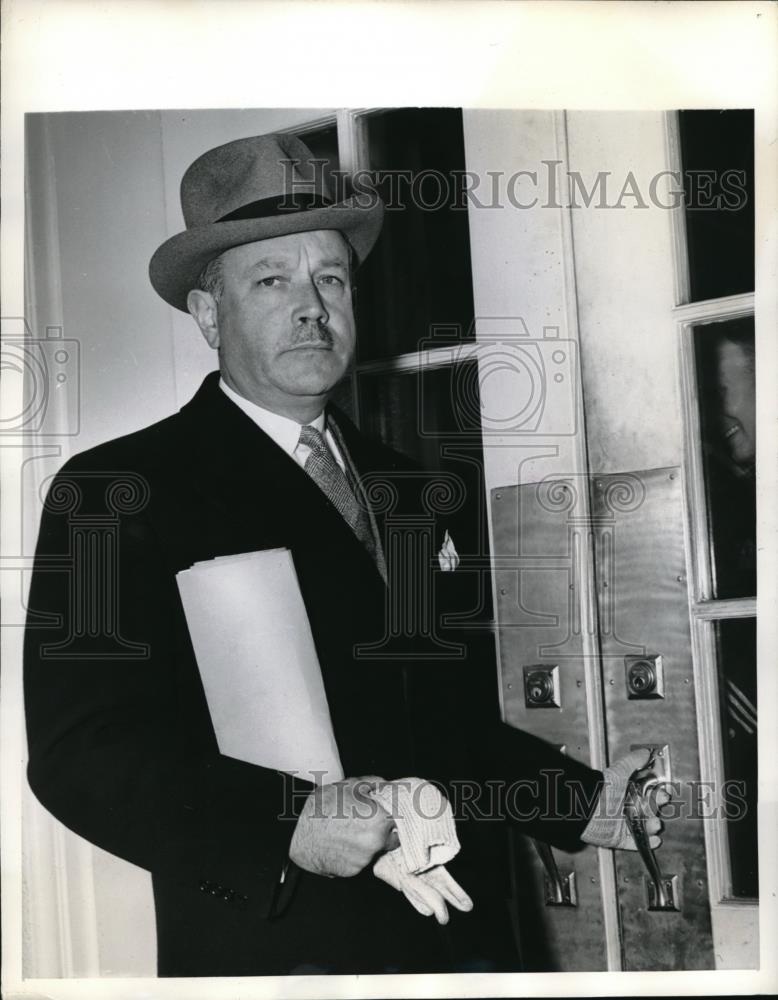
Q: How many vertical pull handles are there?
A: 2